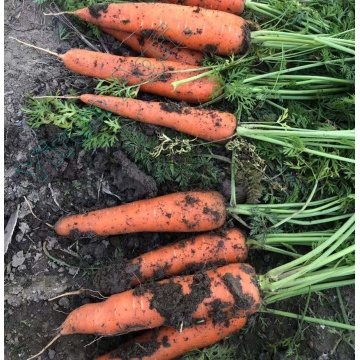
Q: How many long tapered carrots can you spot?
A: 9